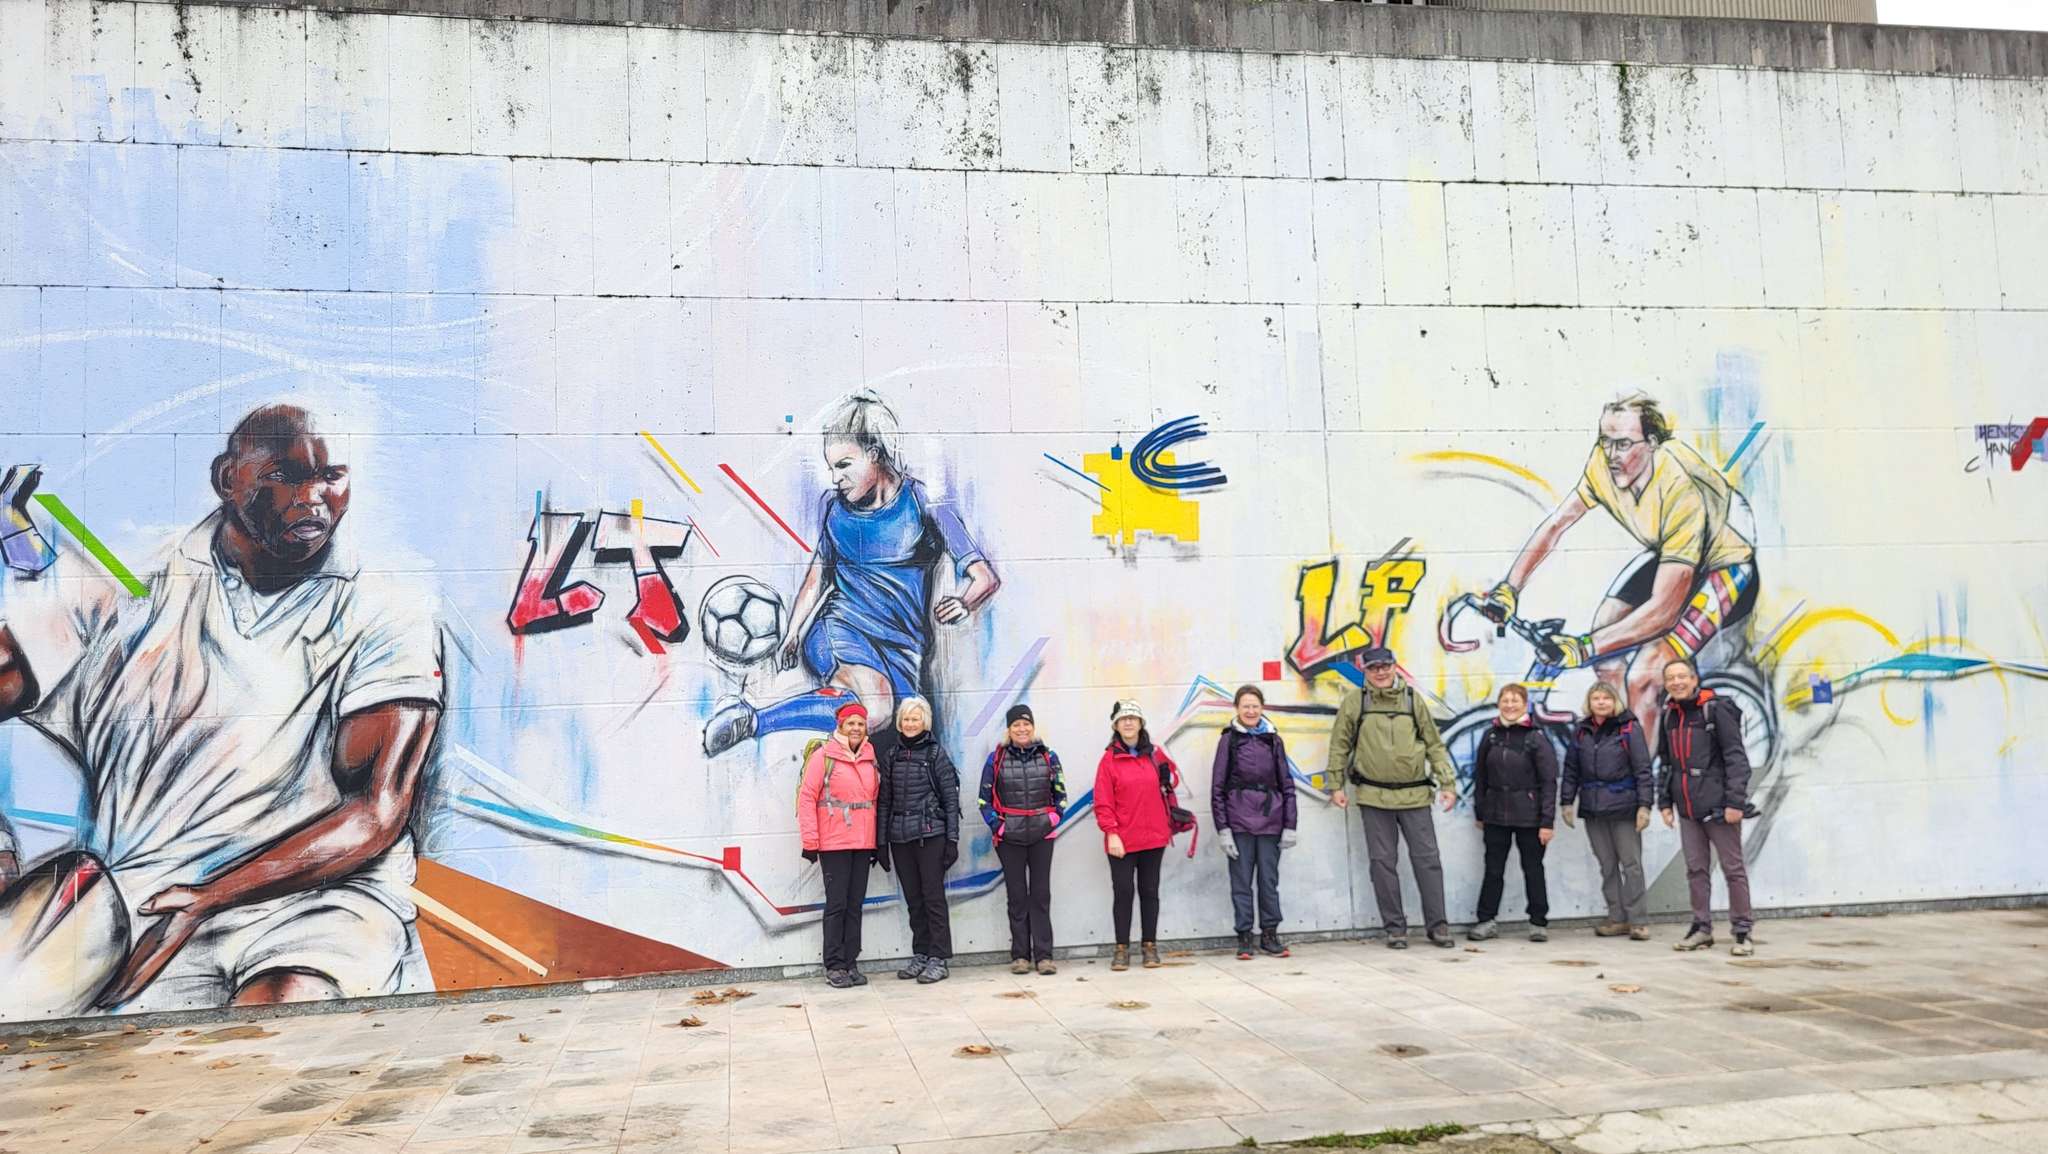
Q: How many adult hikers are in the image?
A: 9